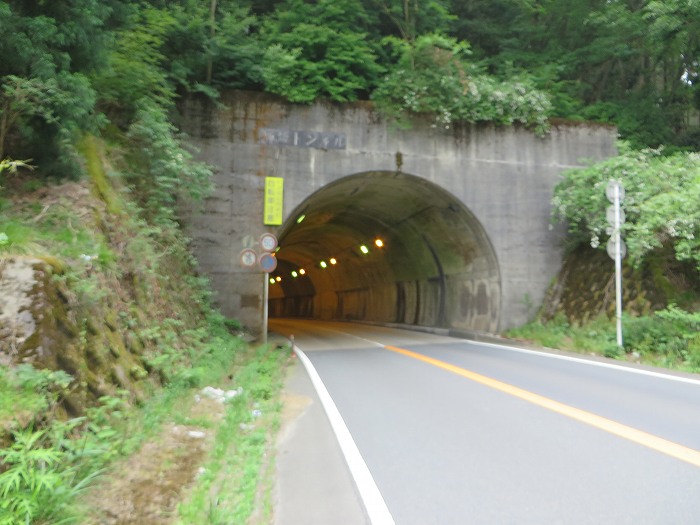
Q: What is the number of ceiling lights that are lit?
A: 11